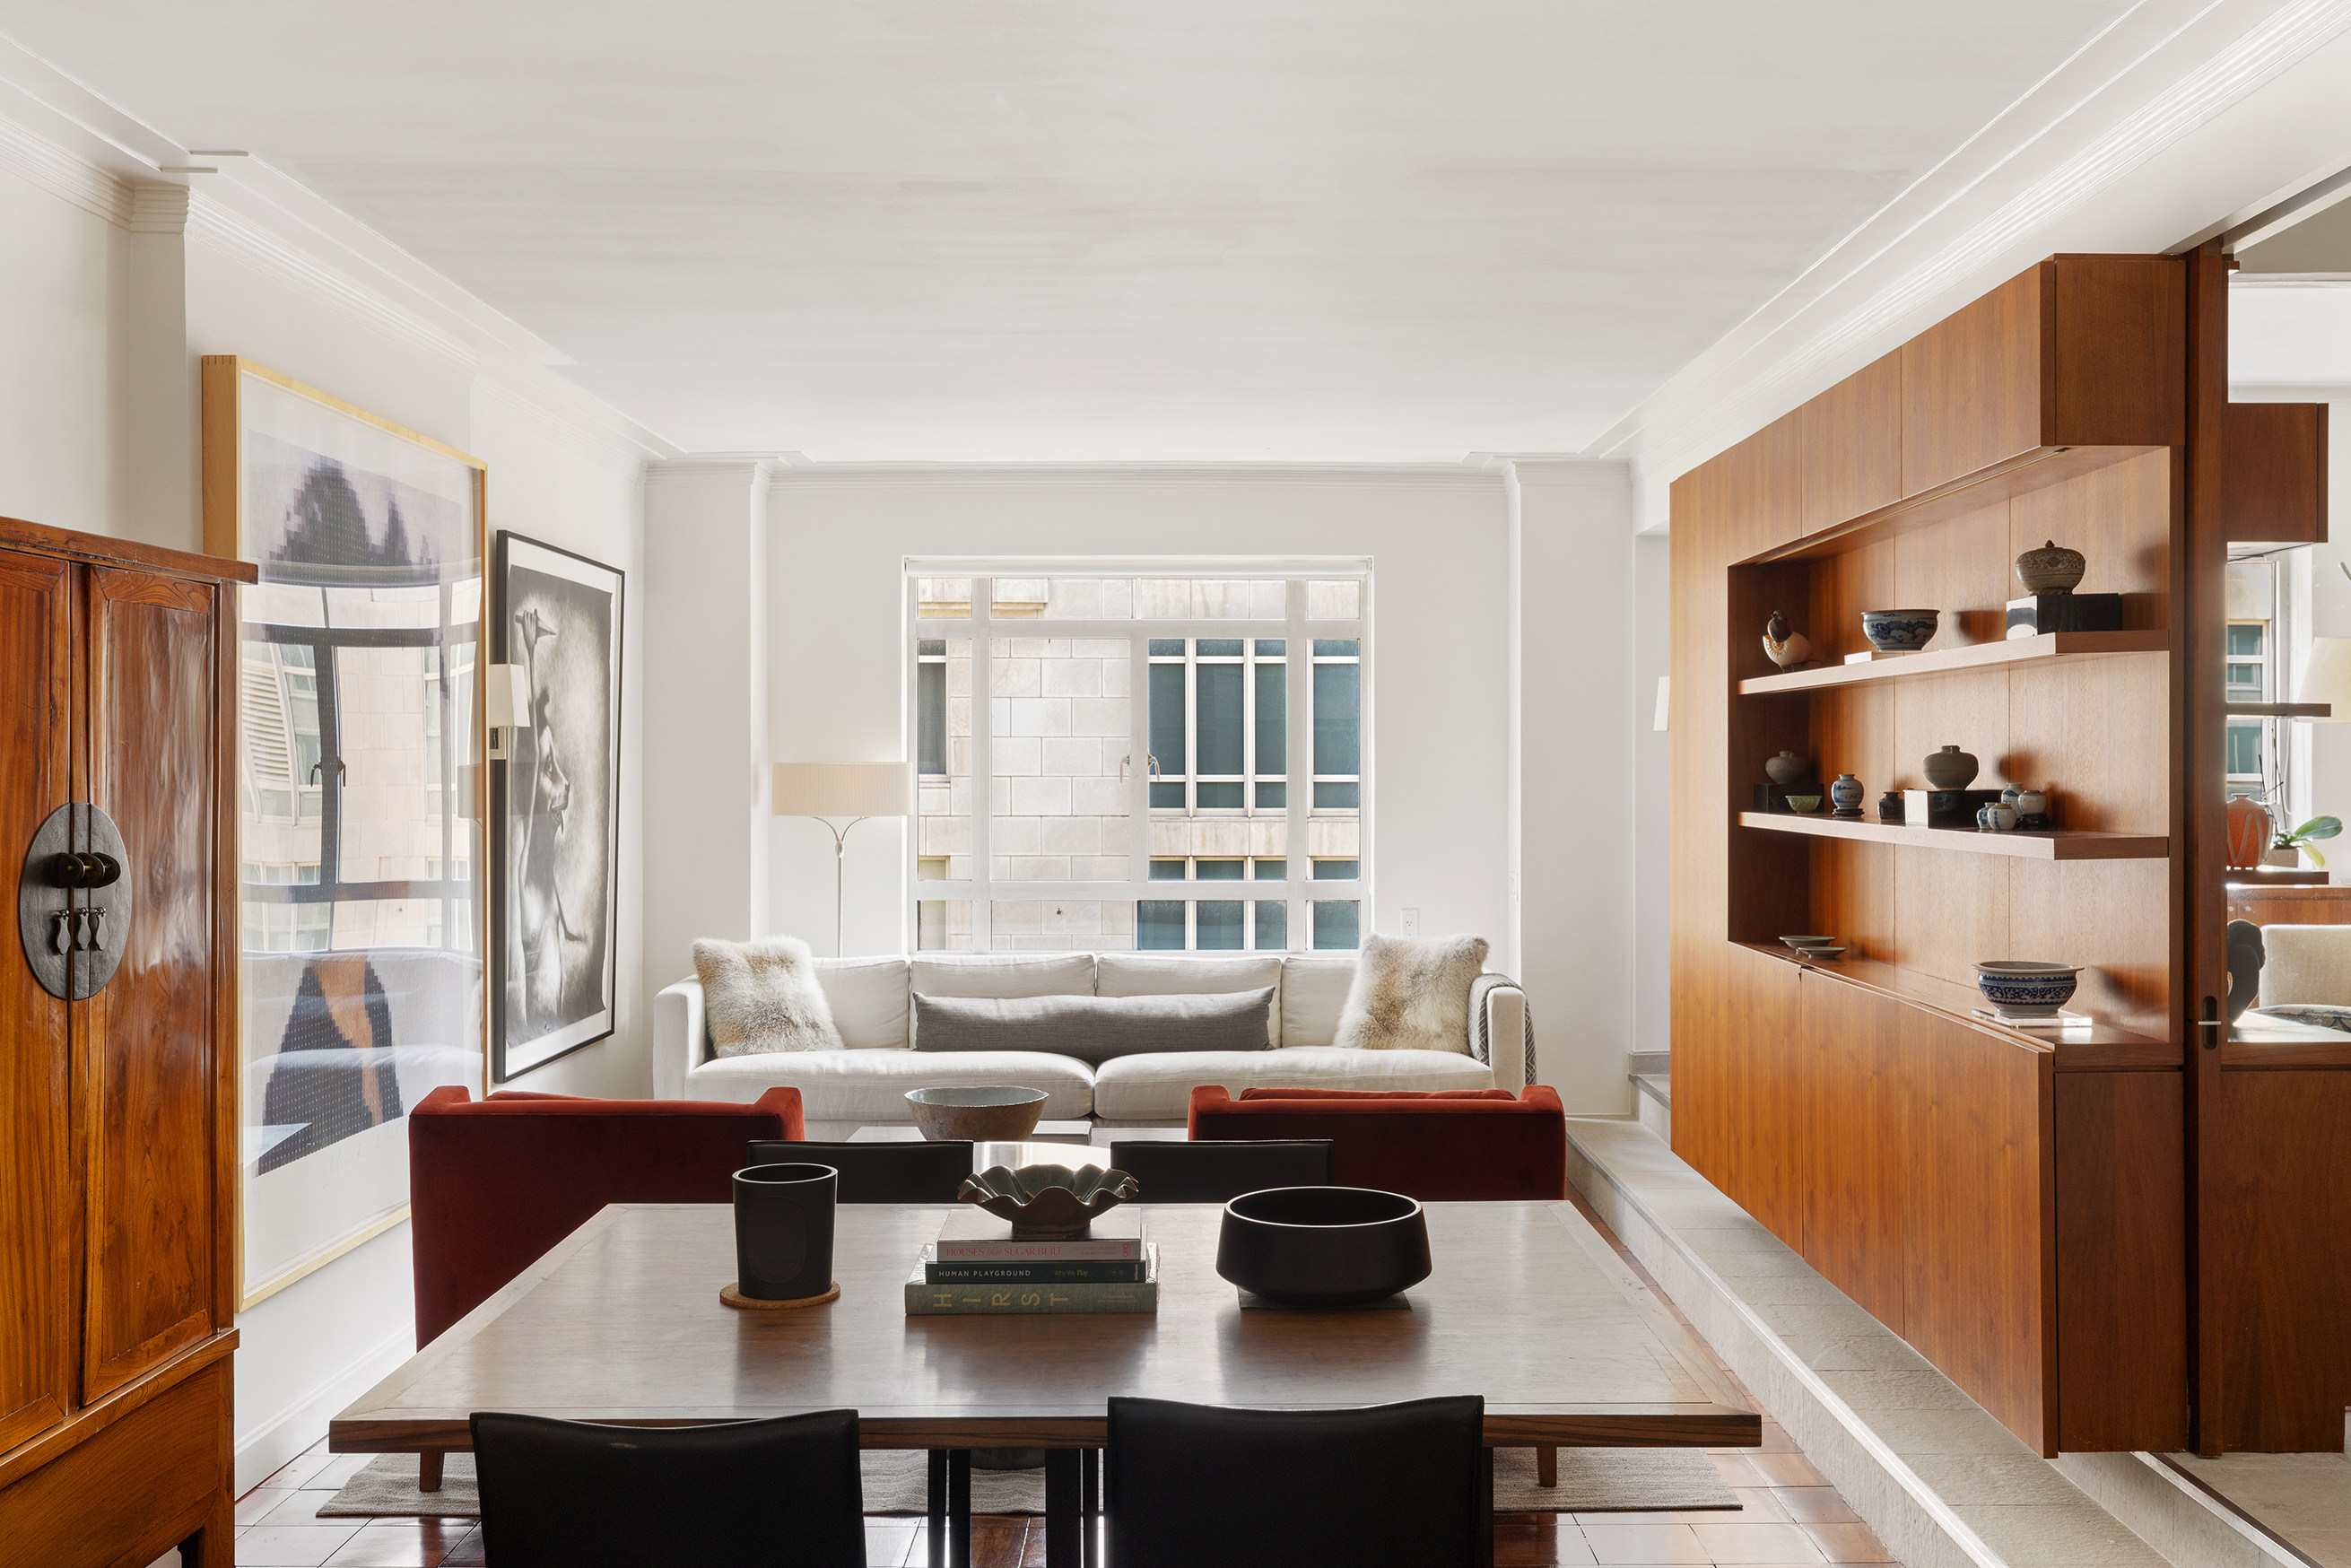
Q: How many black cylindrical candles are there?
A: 1